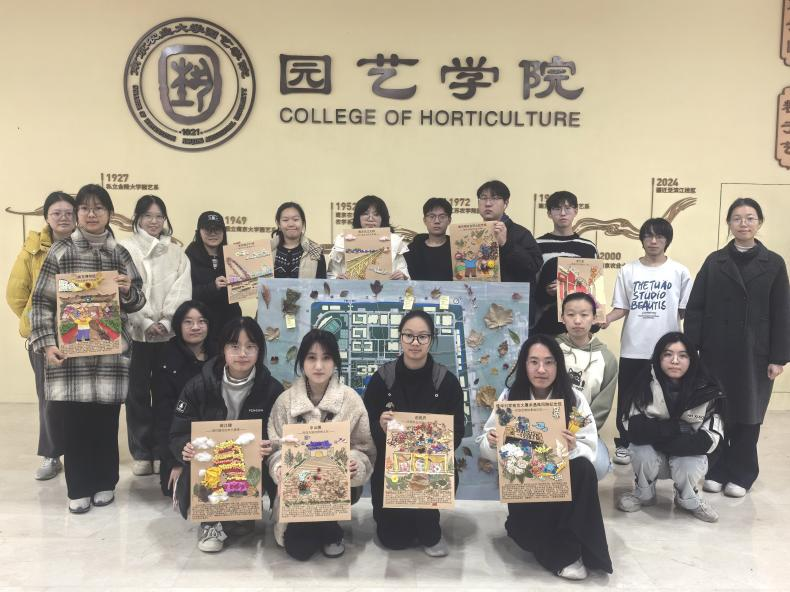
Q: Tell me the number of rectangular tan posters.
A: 9